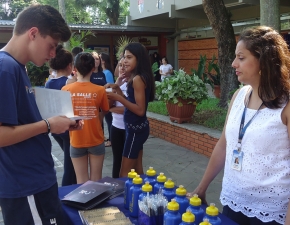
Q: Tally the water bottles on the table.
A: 12